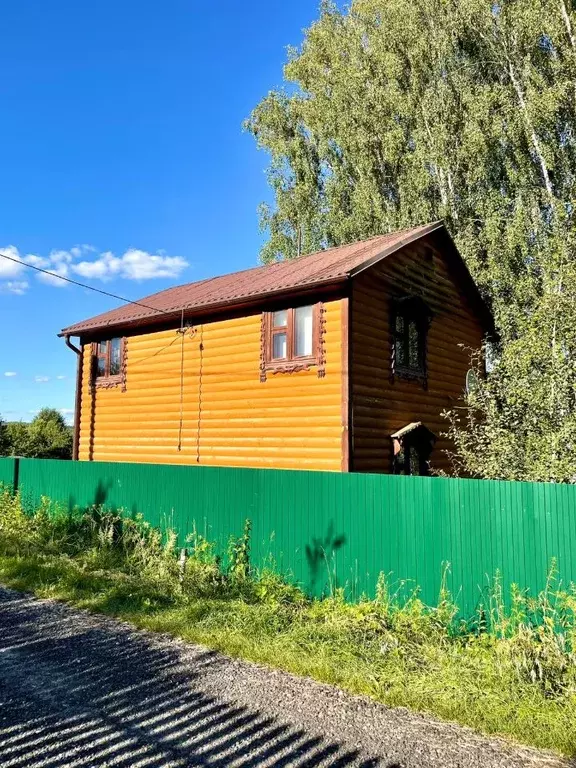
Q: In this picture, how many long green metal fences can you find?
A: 1